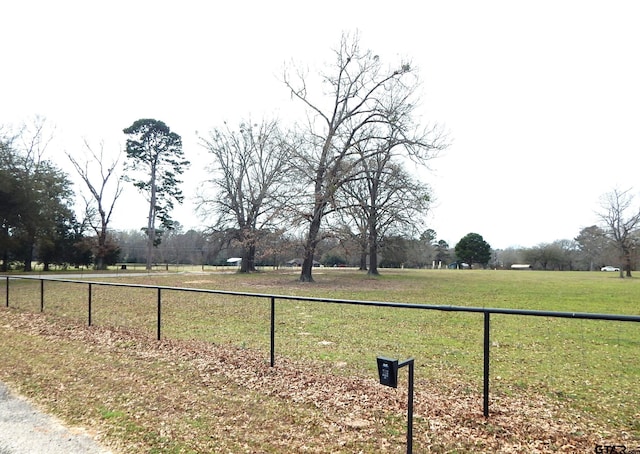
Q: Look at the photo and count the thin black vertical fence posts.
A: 6